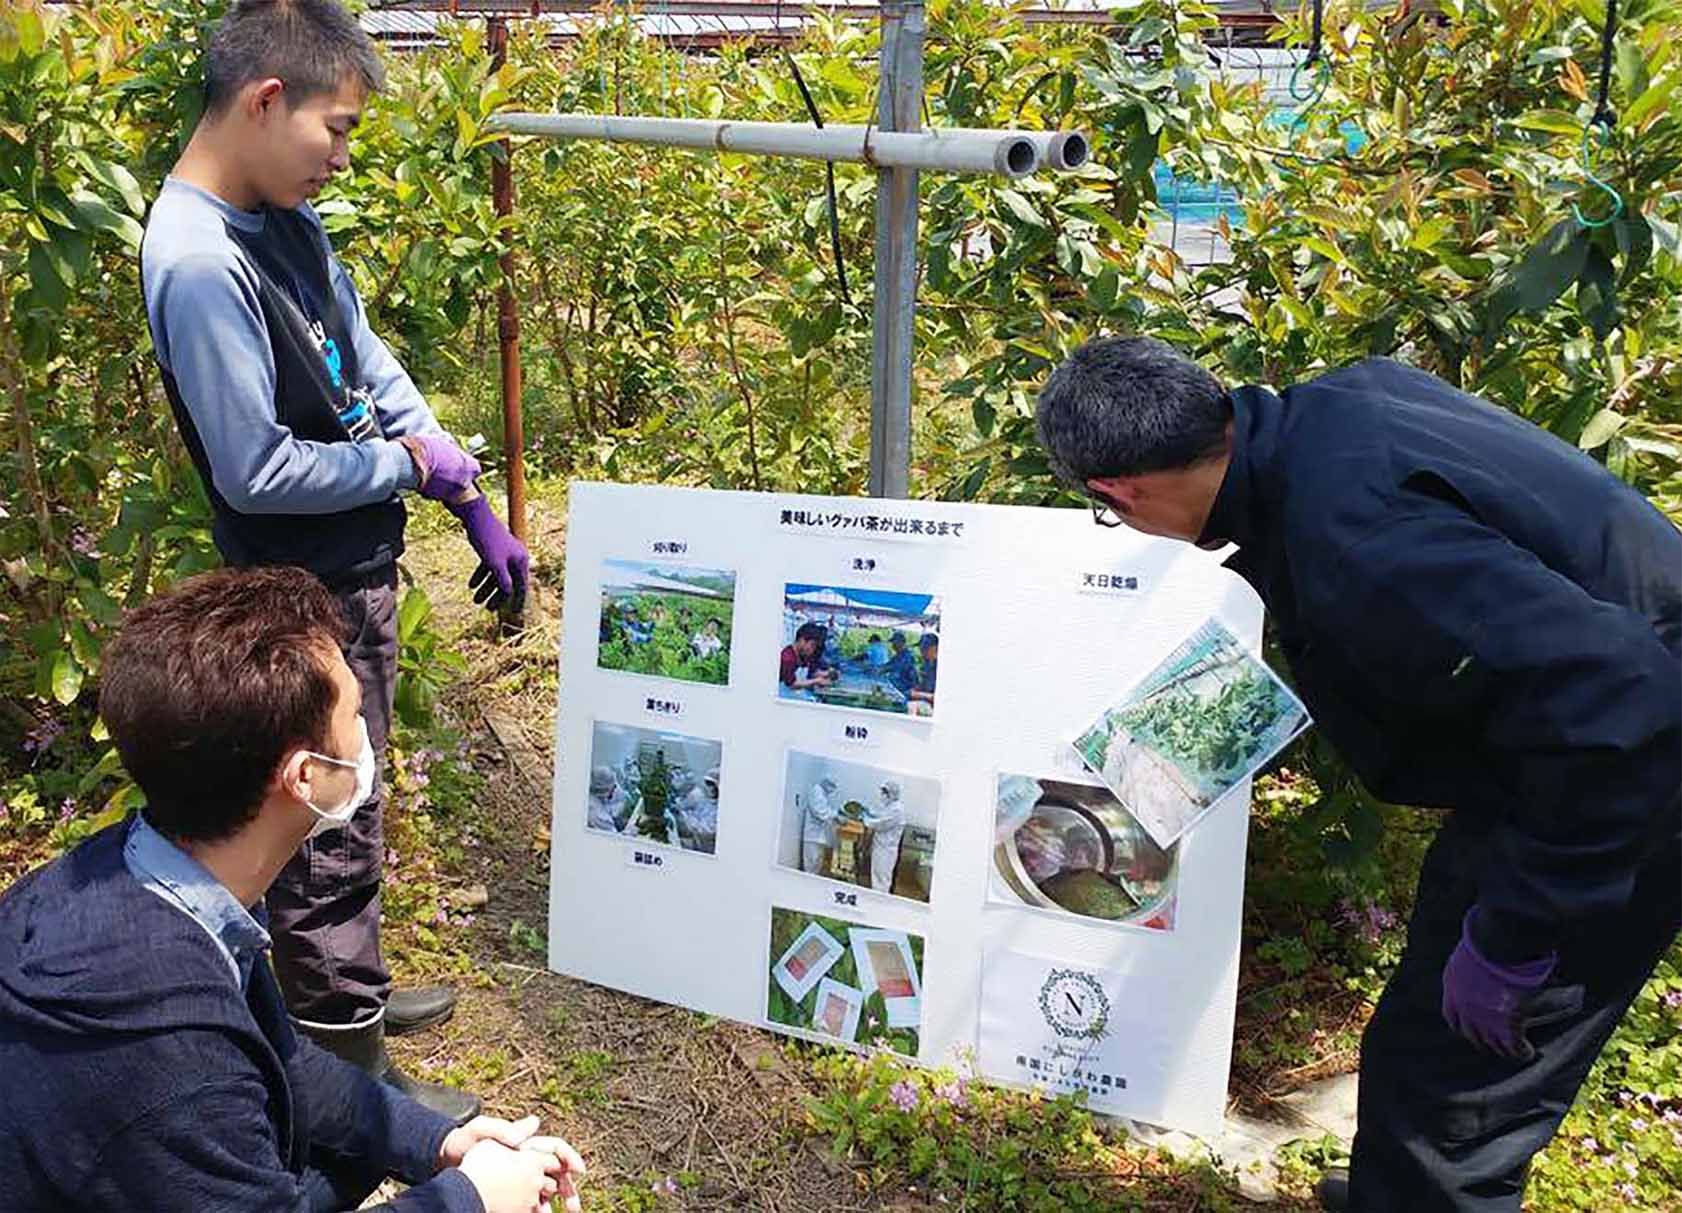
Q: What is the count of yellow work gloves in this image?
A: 0